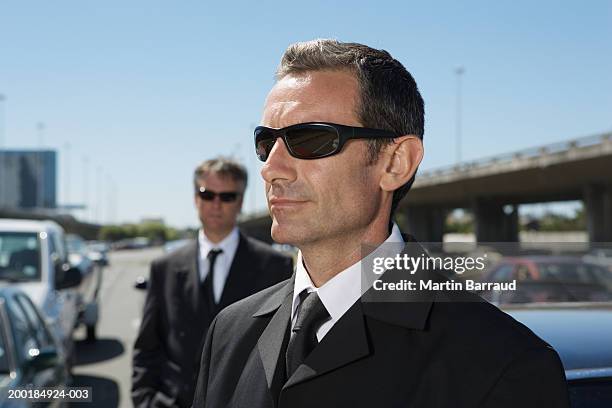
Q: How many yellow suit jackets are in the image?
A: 0